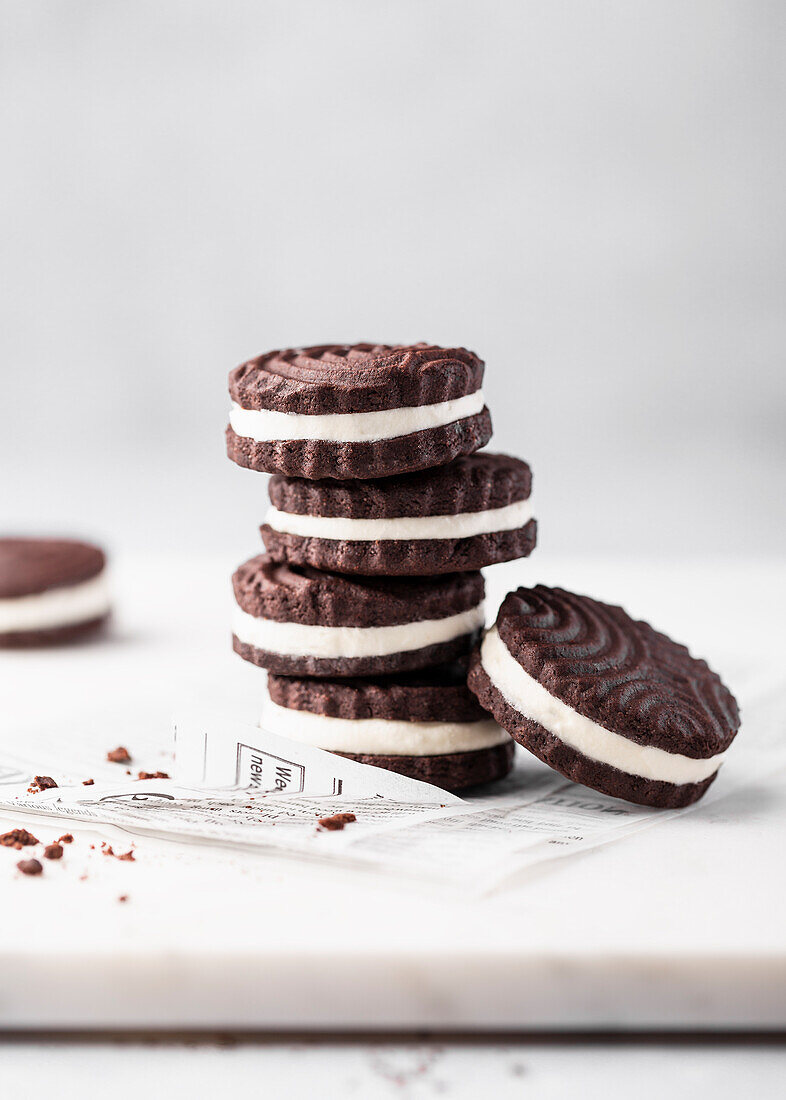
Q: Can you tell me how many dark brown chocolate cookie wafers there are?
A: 12